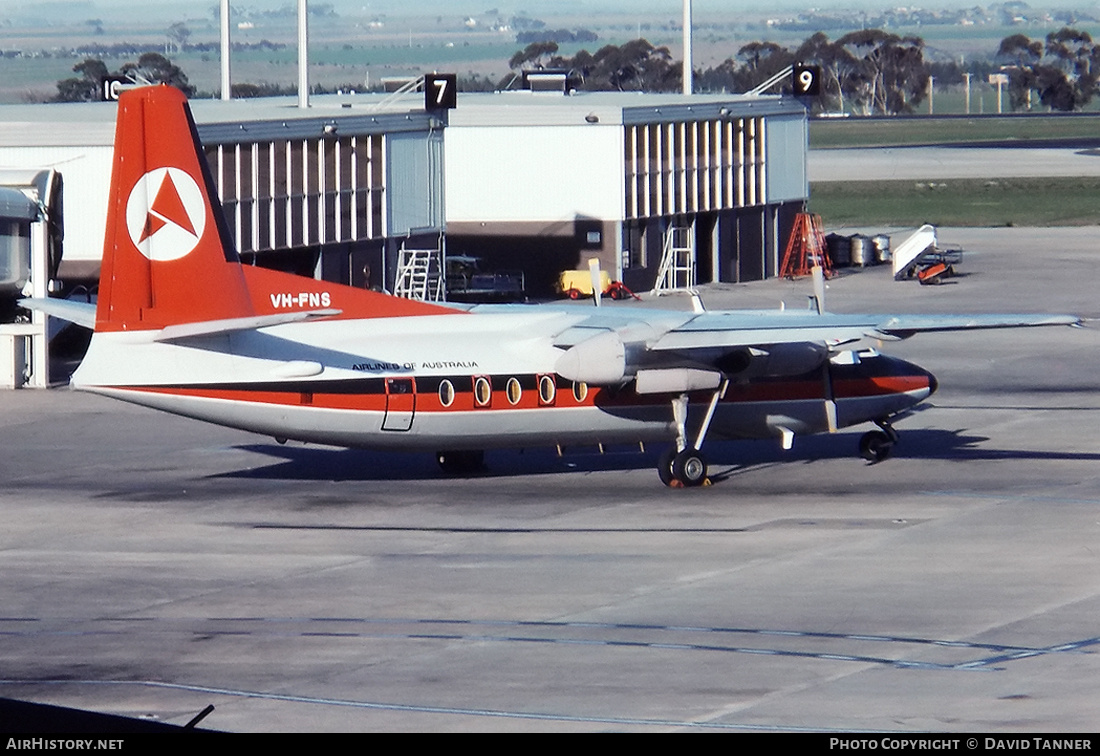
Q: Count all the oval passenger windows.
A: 5